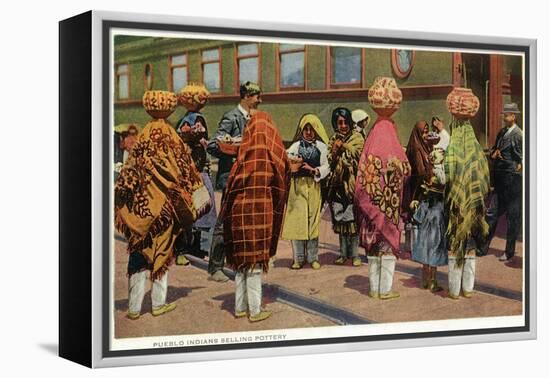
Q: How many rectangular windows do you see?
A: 6